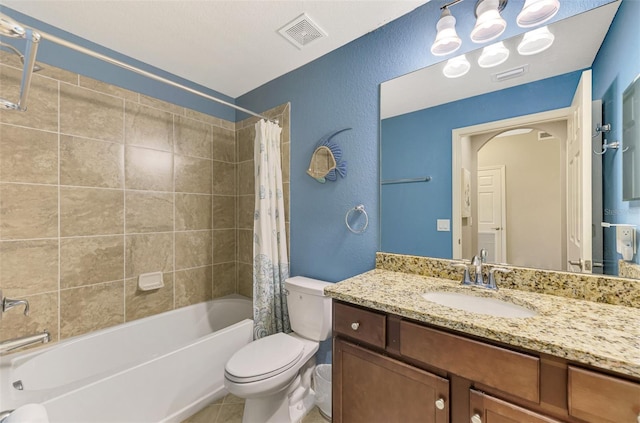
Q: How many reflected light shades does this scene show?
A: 3